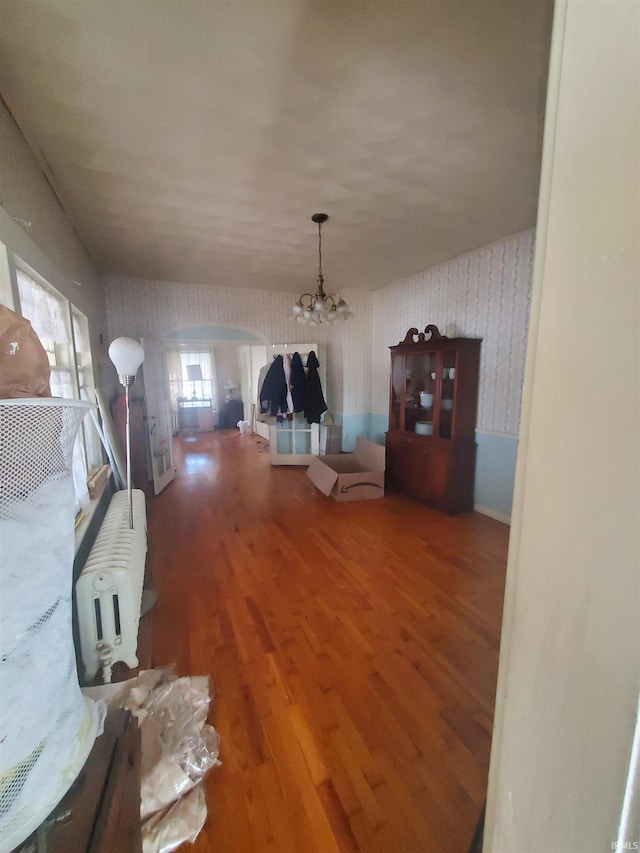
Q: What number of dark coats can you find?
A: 3